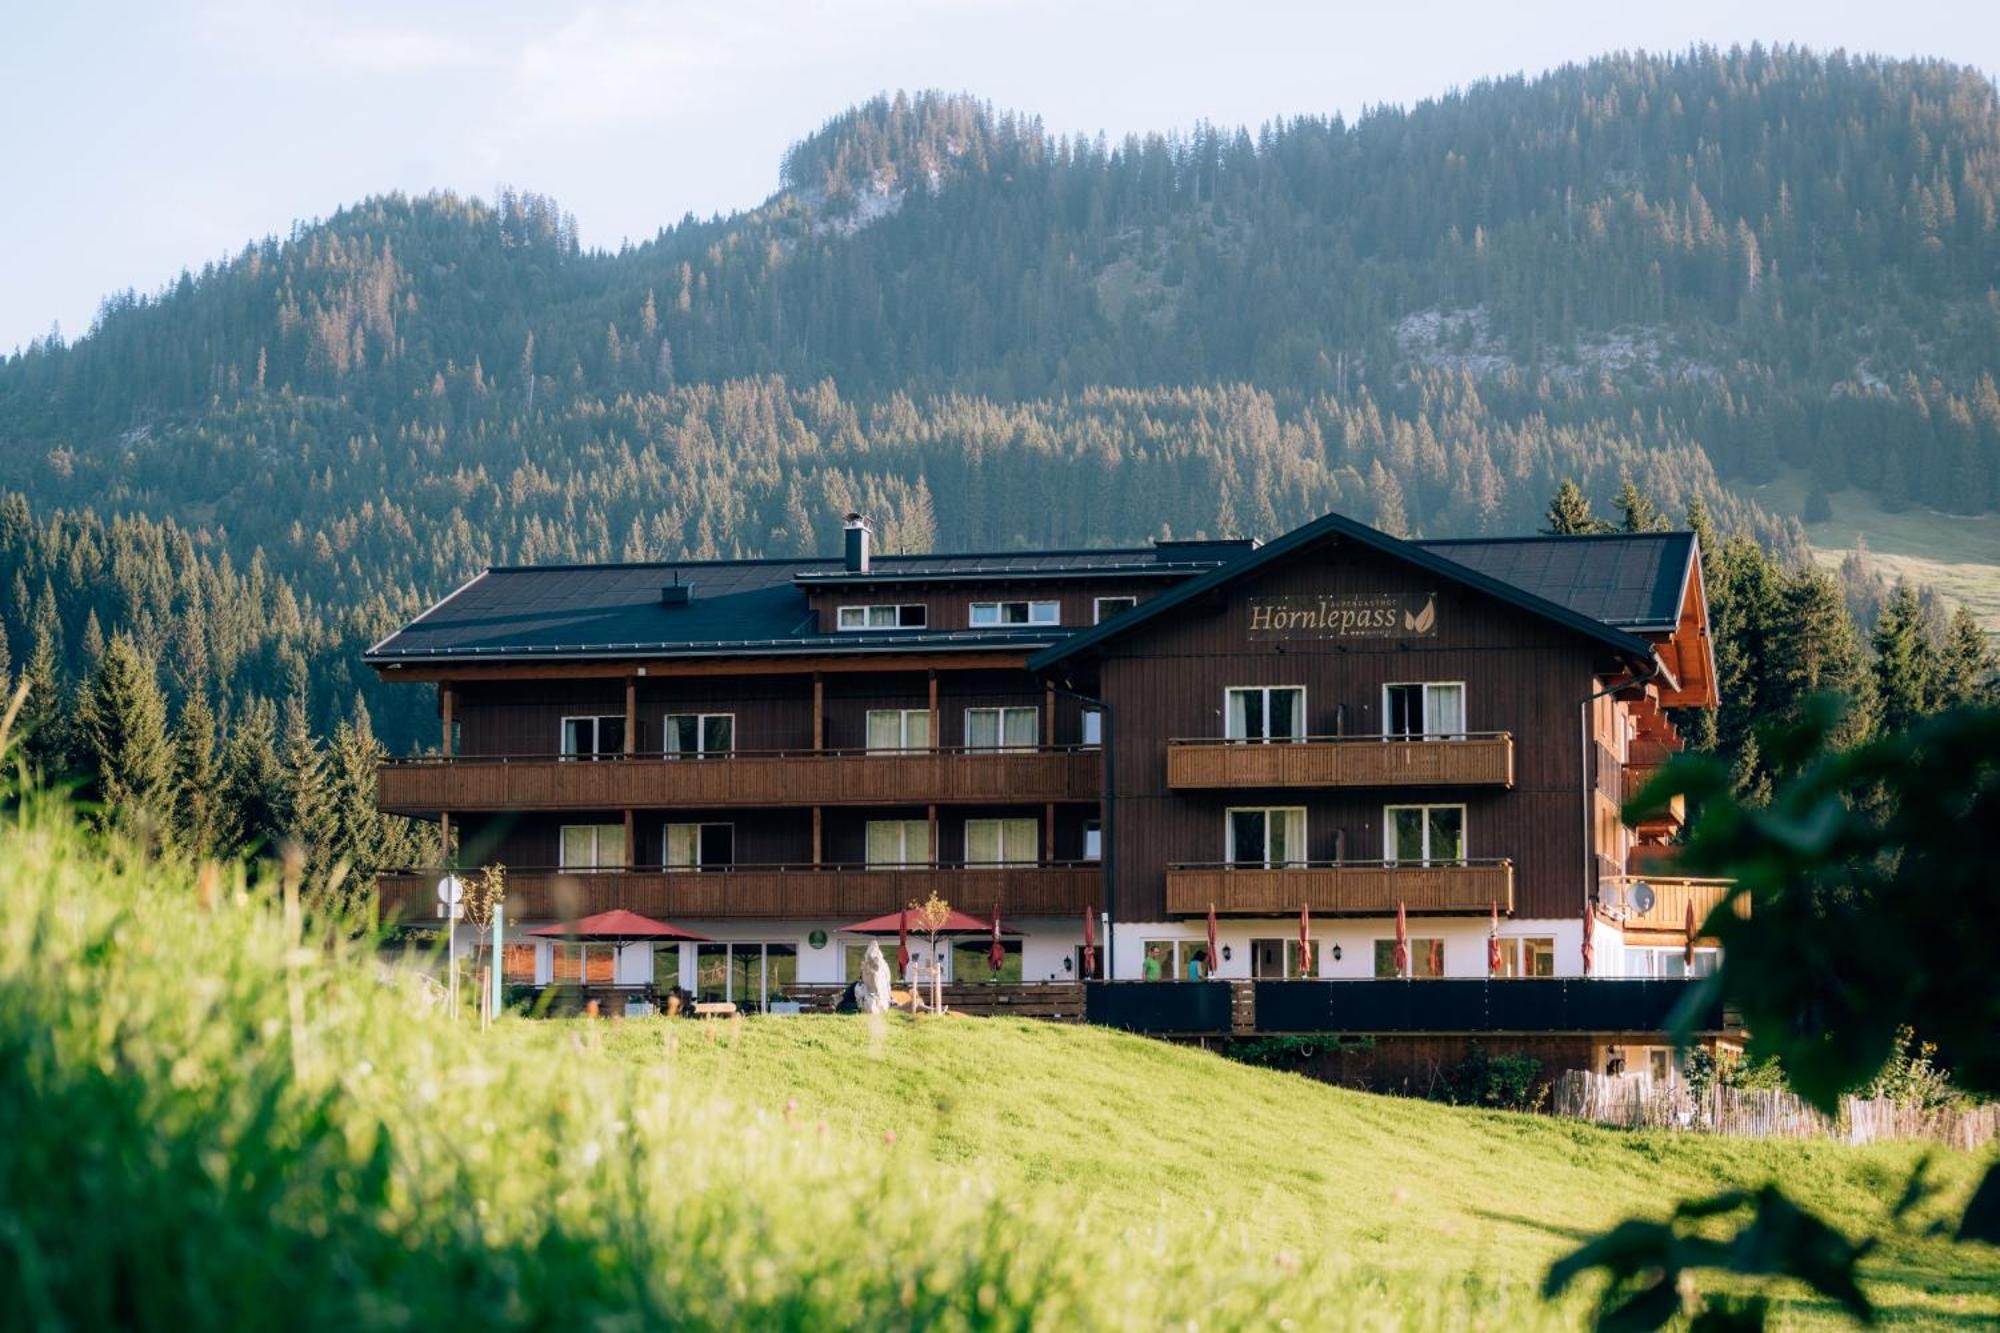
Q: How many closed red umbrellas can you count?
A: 9